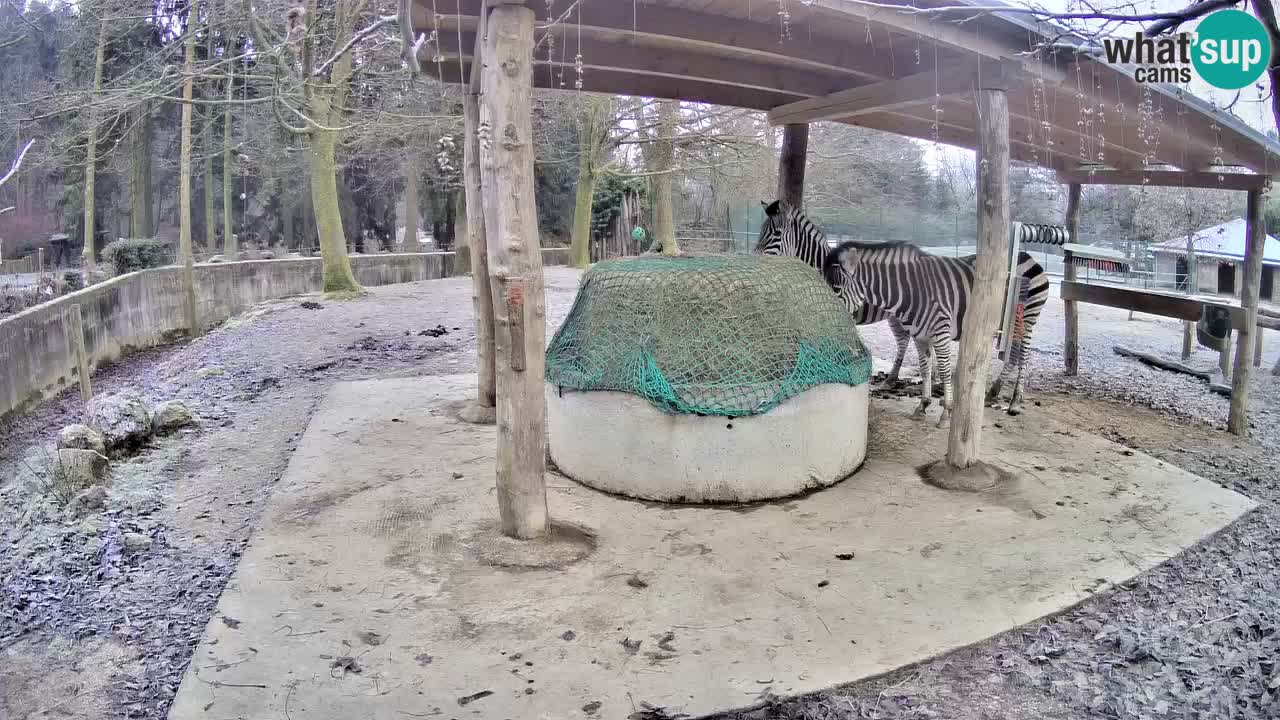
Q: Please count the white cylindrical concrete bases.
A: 1